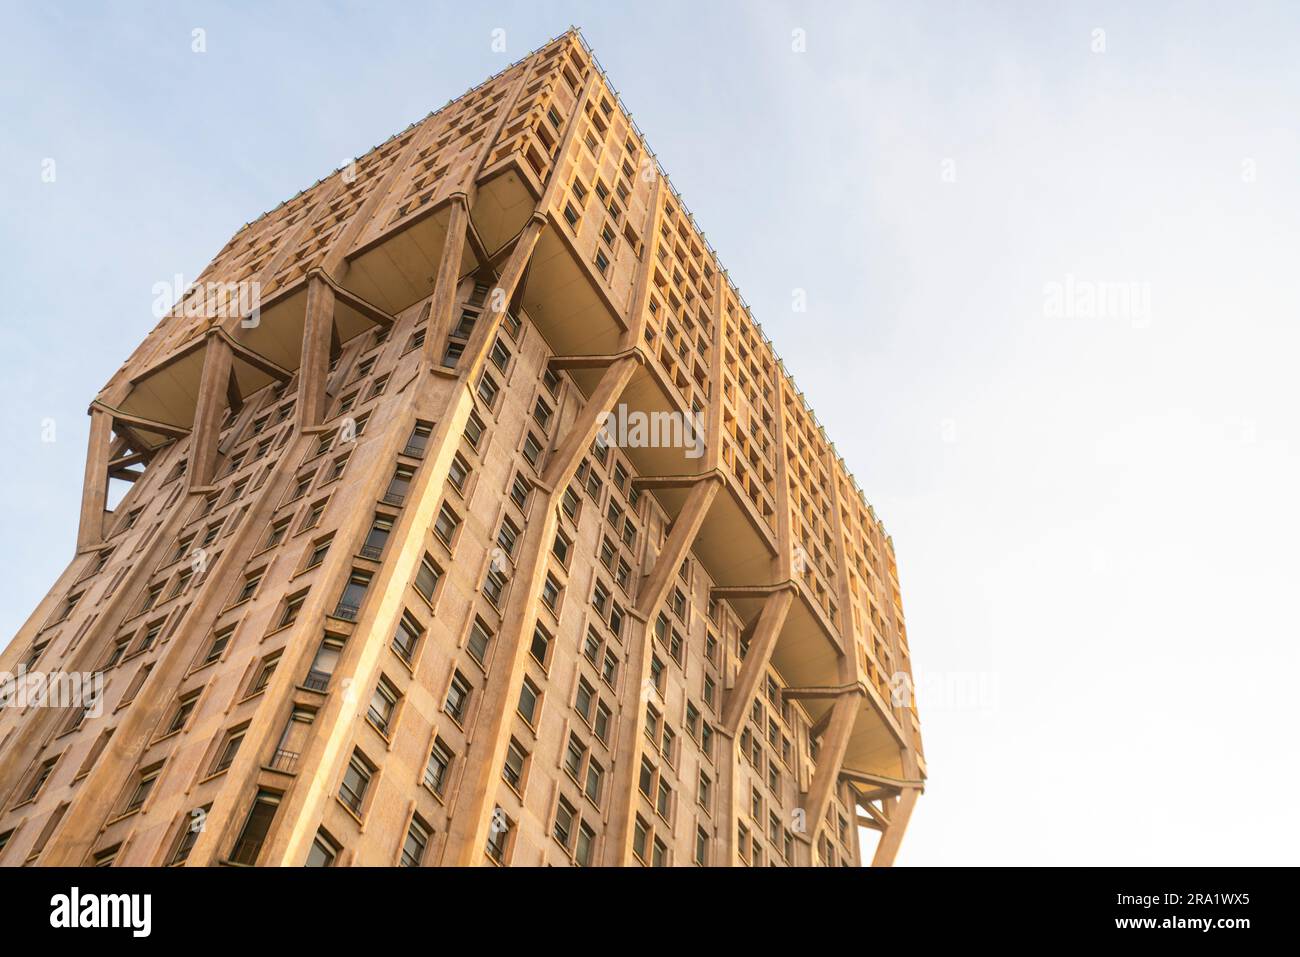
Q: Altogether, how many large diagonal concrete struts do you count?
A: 10